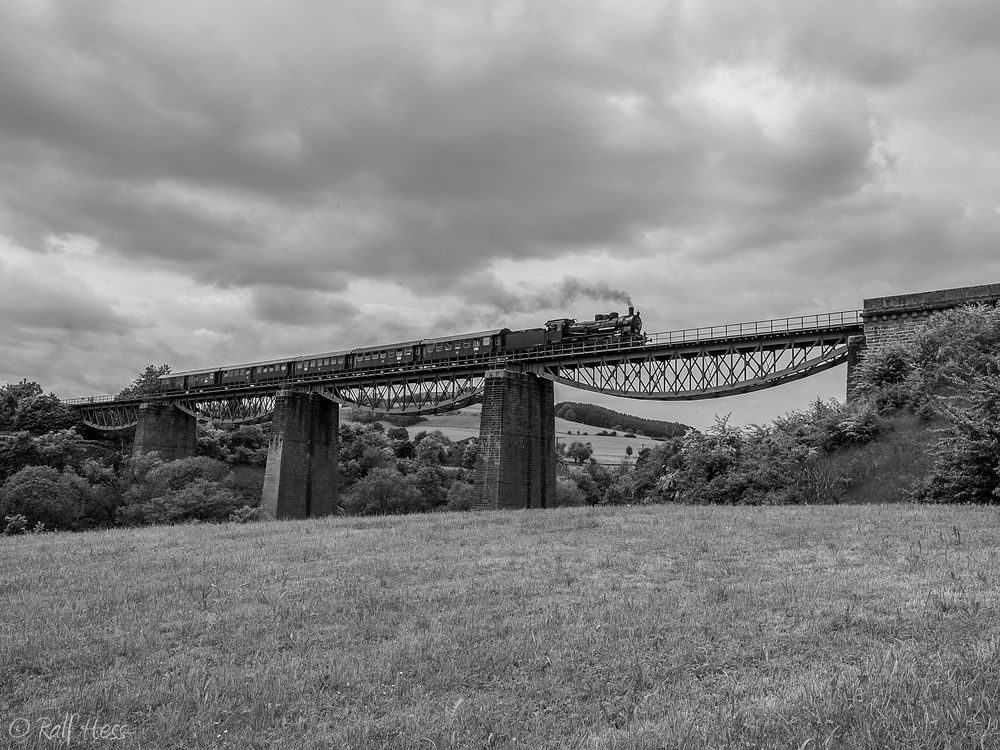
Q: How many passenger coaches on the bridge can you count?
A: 5